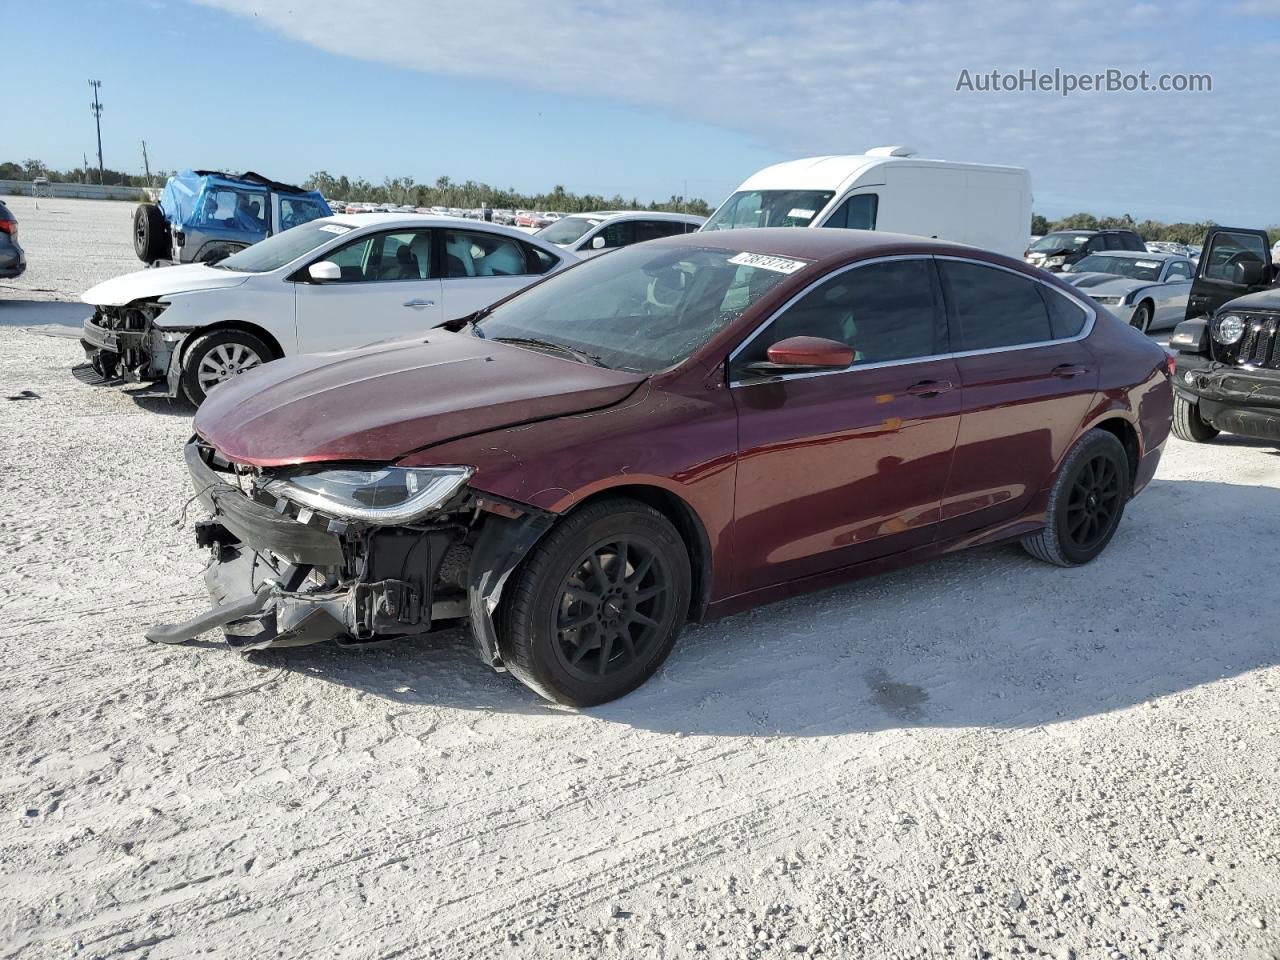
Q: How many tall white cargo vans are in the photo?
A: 1